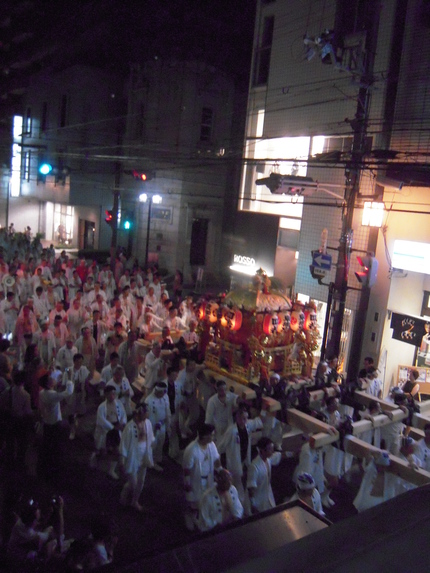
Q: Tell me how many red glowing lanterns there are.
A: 8